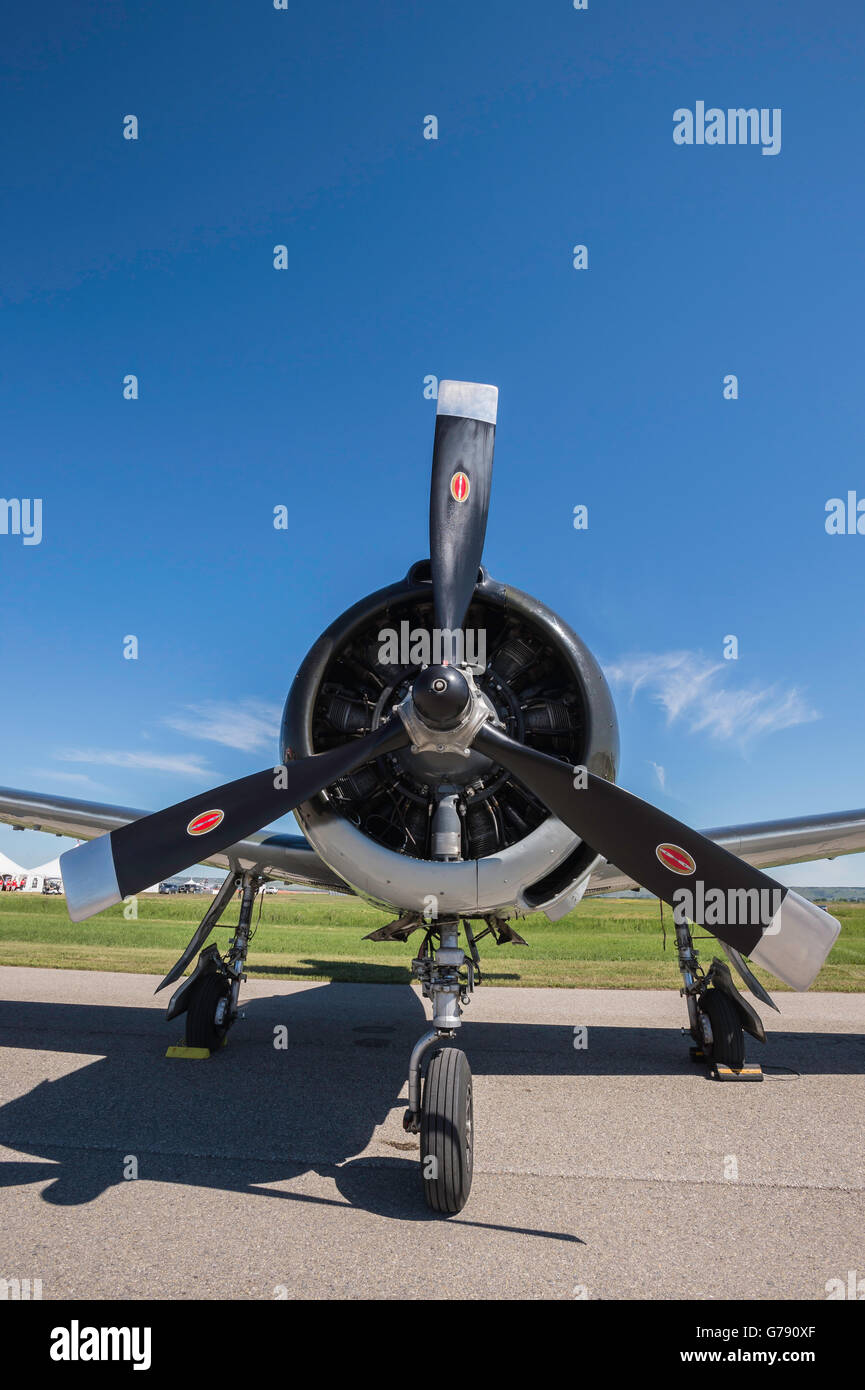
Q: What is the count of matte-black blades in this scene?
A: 3